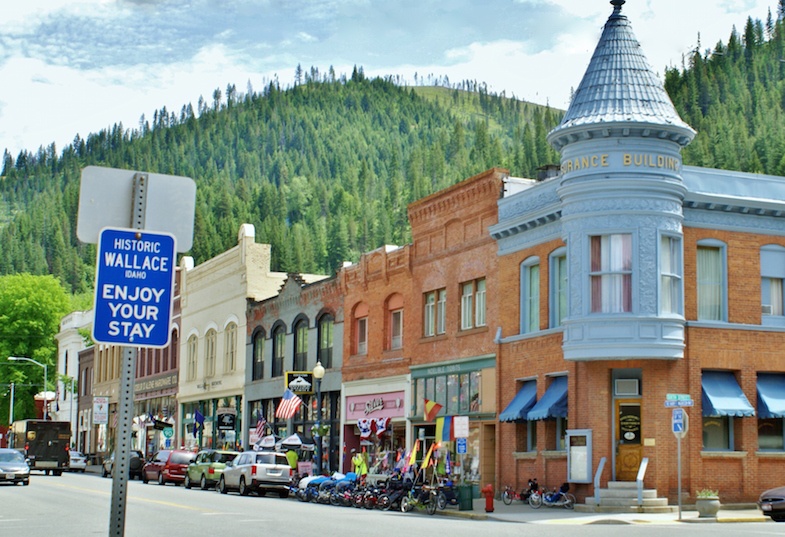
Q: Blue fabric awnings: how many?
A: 4